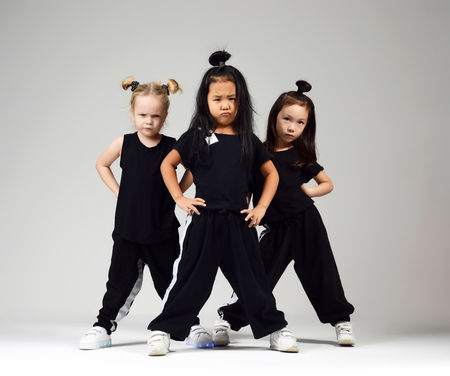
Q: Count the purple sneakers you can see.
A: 0